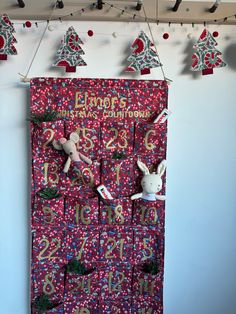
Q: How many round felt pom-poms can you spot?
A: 7